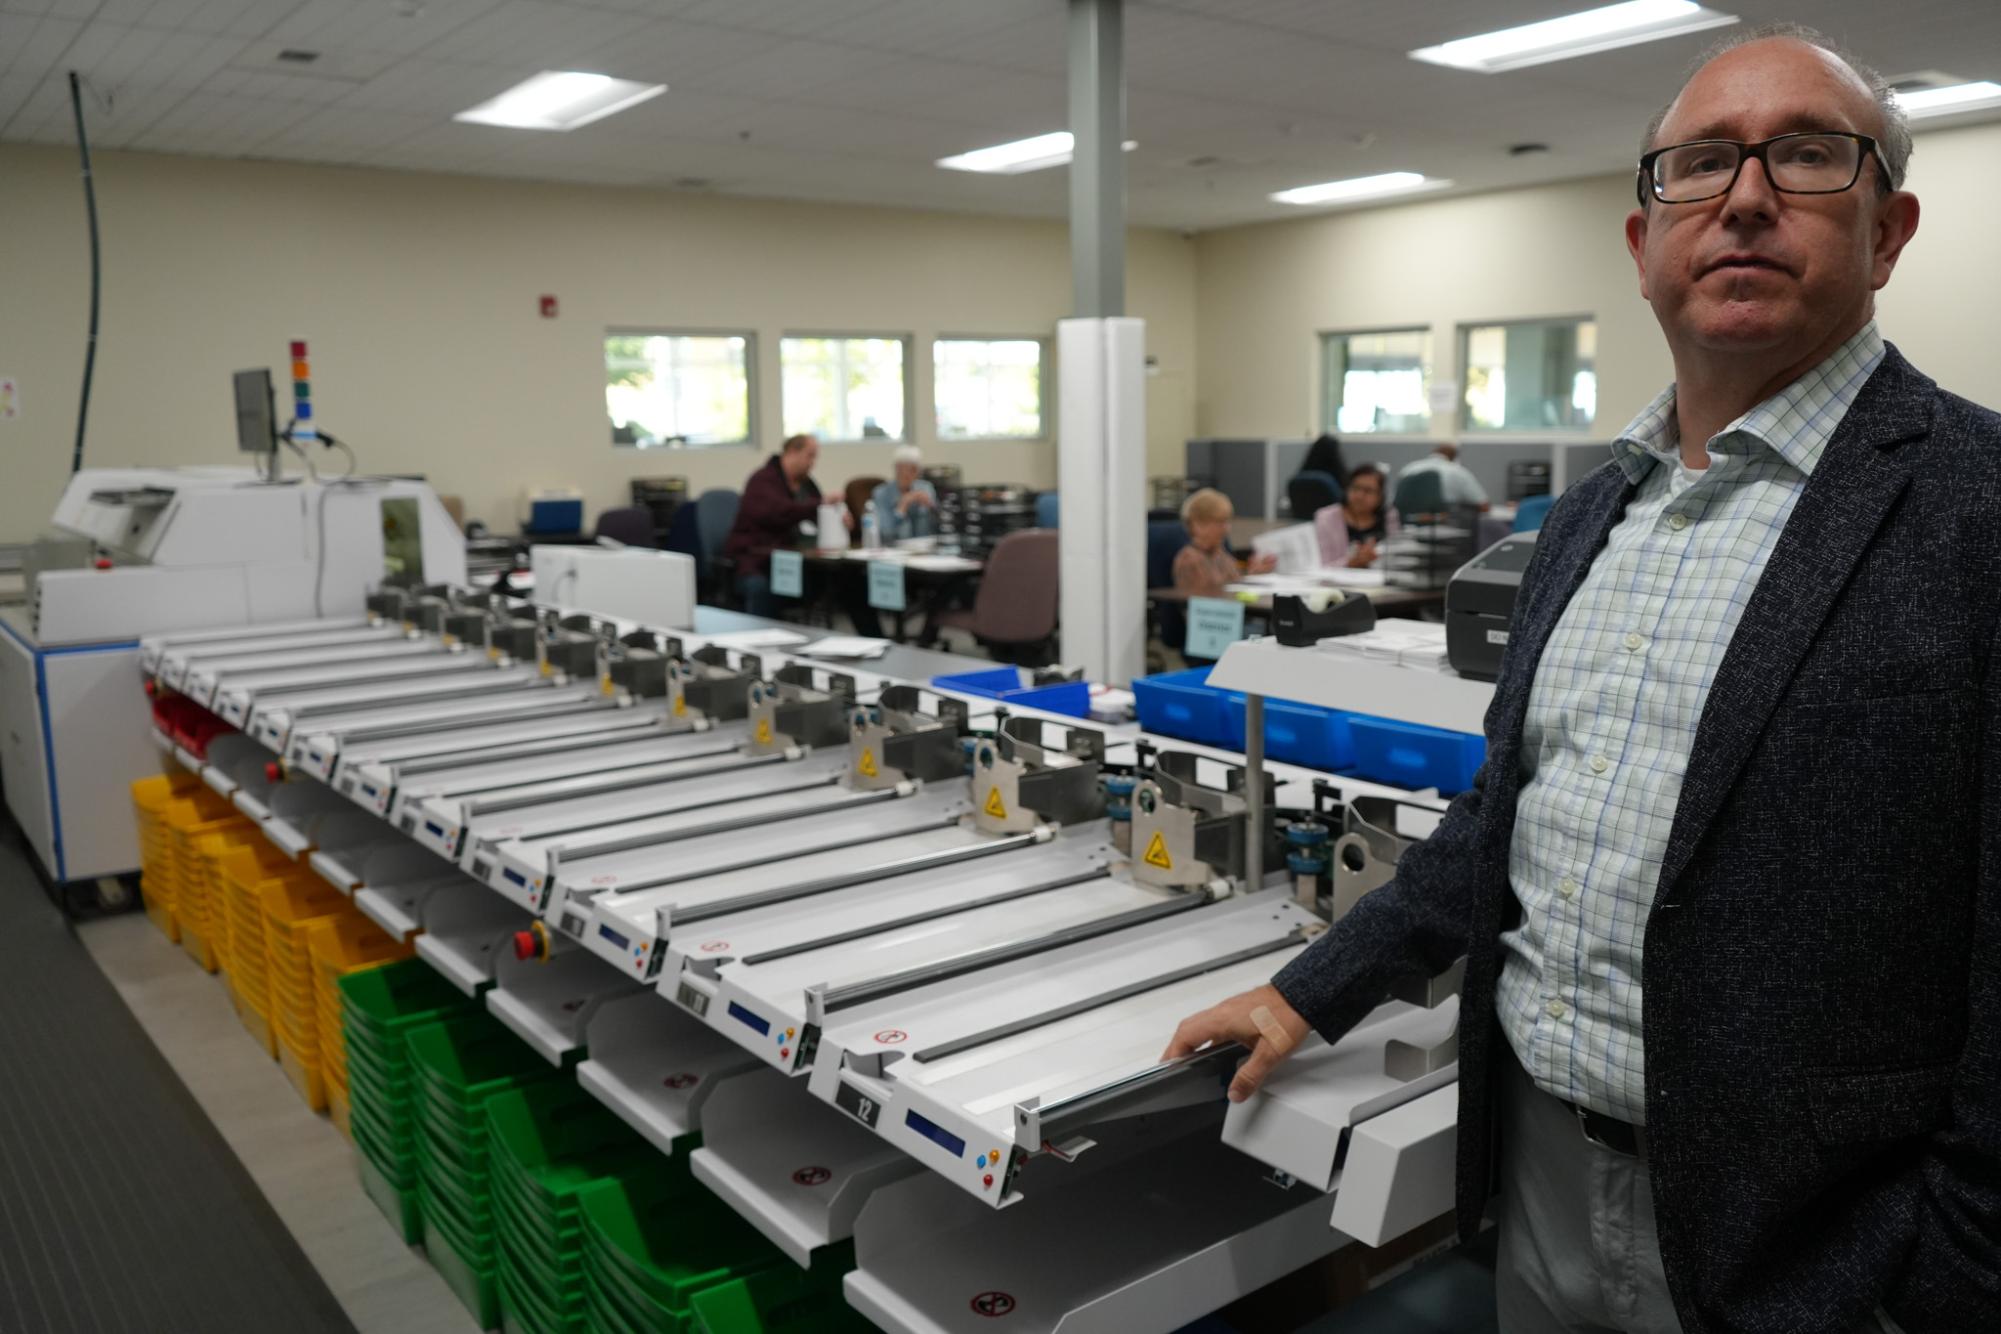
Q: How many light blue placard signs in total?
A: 3